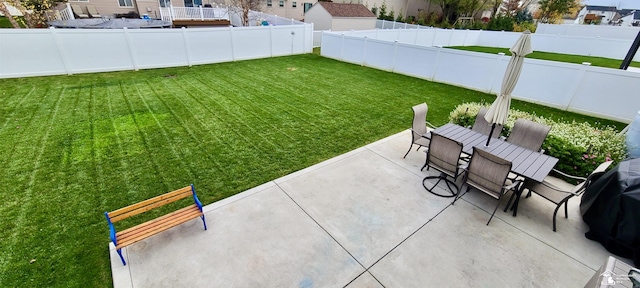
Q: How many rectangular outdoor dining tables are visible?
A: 1